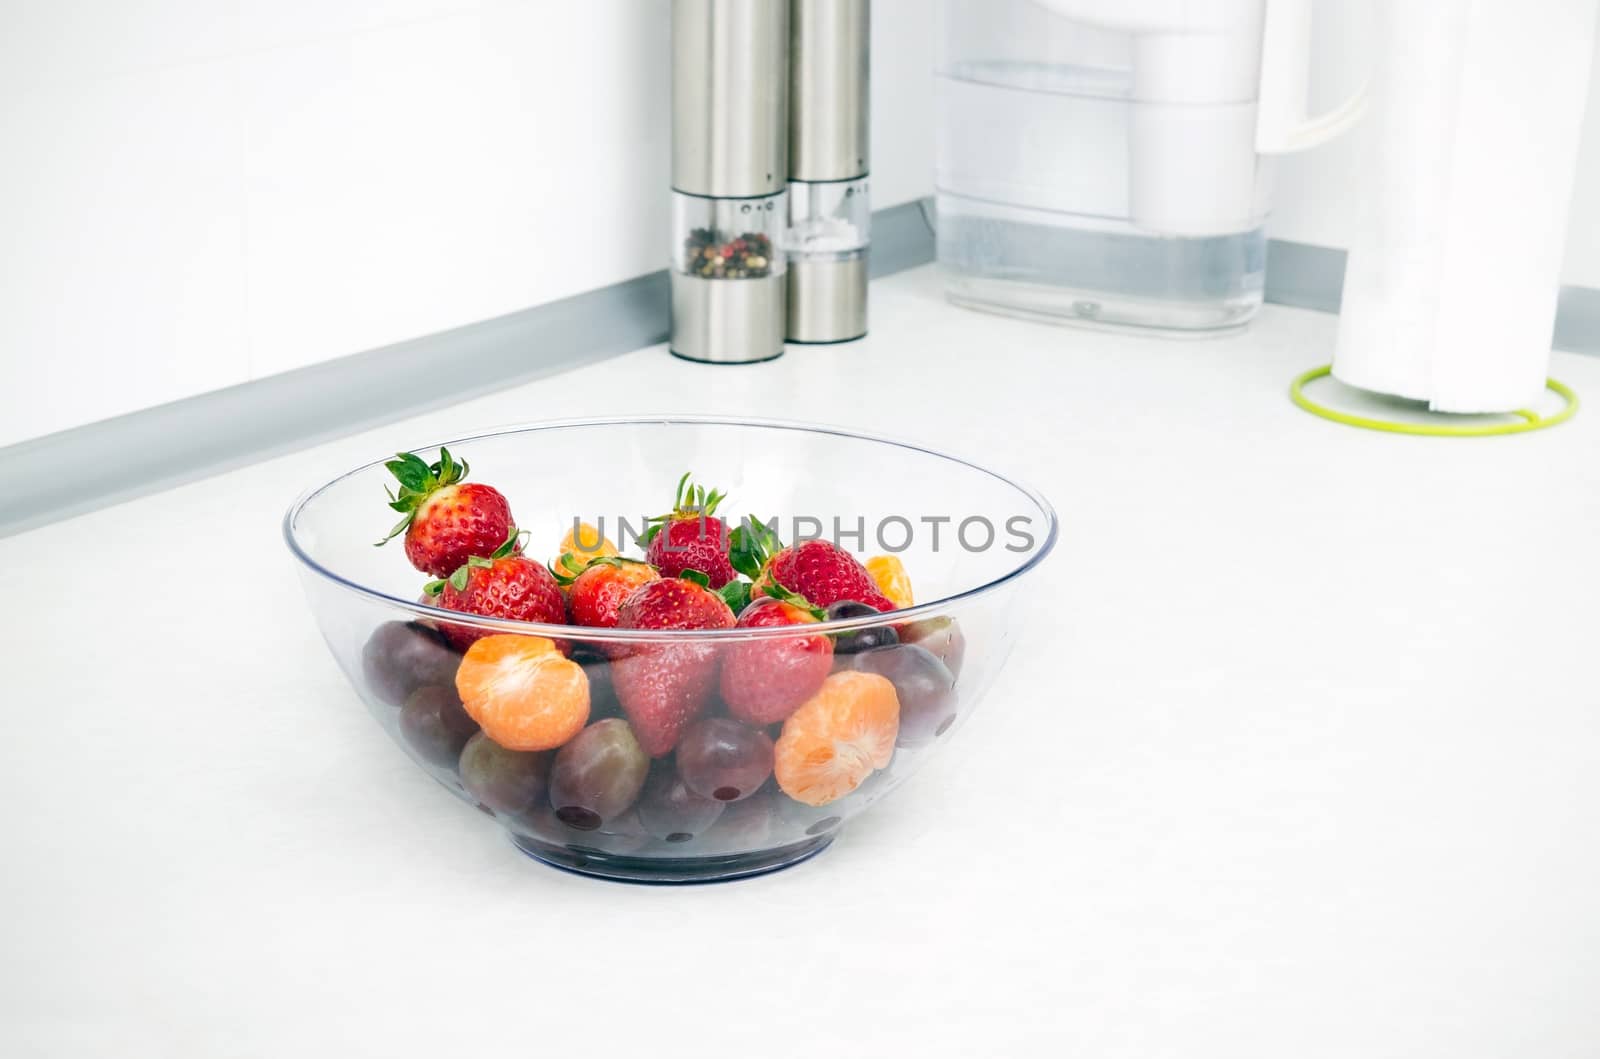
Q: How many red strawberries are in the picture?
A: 7